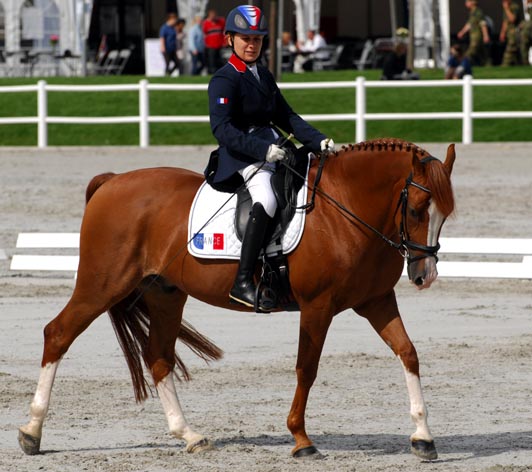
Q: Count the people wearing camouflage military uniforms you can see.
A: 3